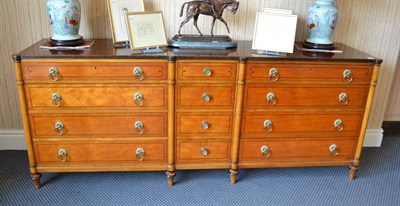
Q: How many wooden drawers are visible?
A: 12